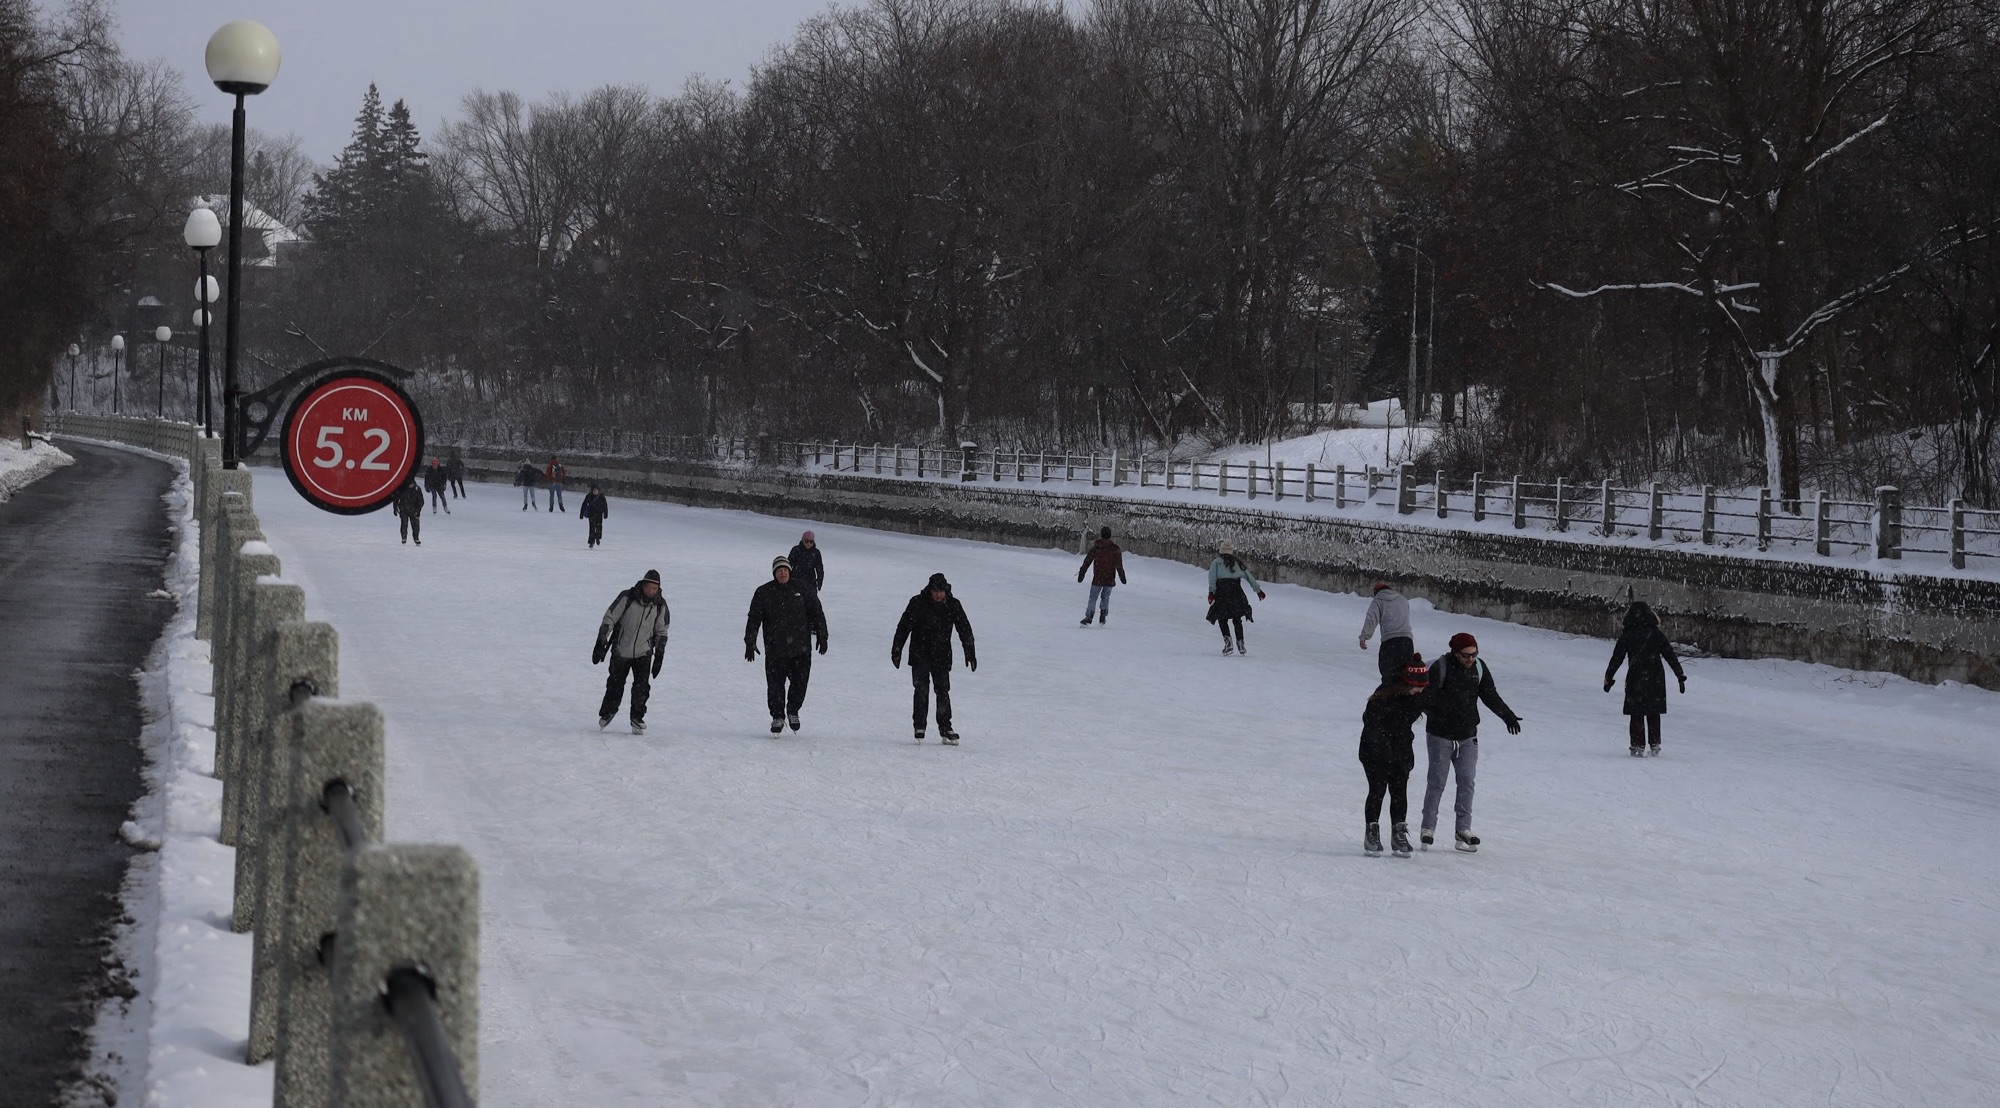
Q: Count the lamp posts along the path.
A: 7